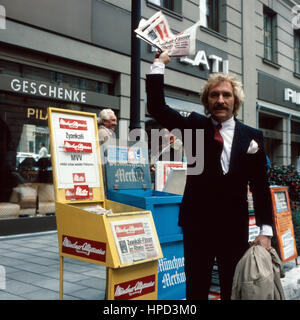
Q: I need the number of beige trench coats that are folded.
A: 1